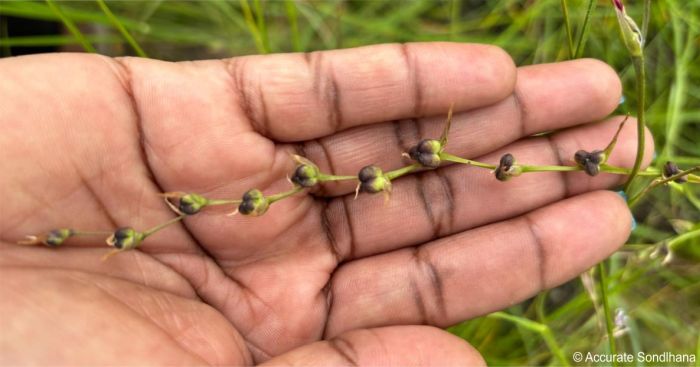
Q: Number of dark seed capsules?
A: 10